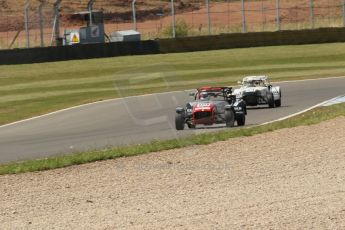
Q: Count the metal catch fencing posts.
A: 11